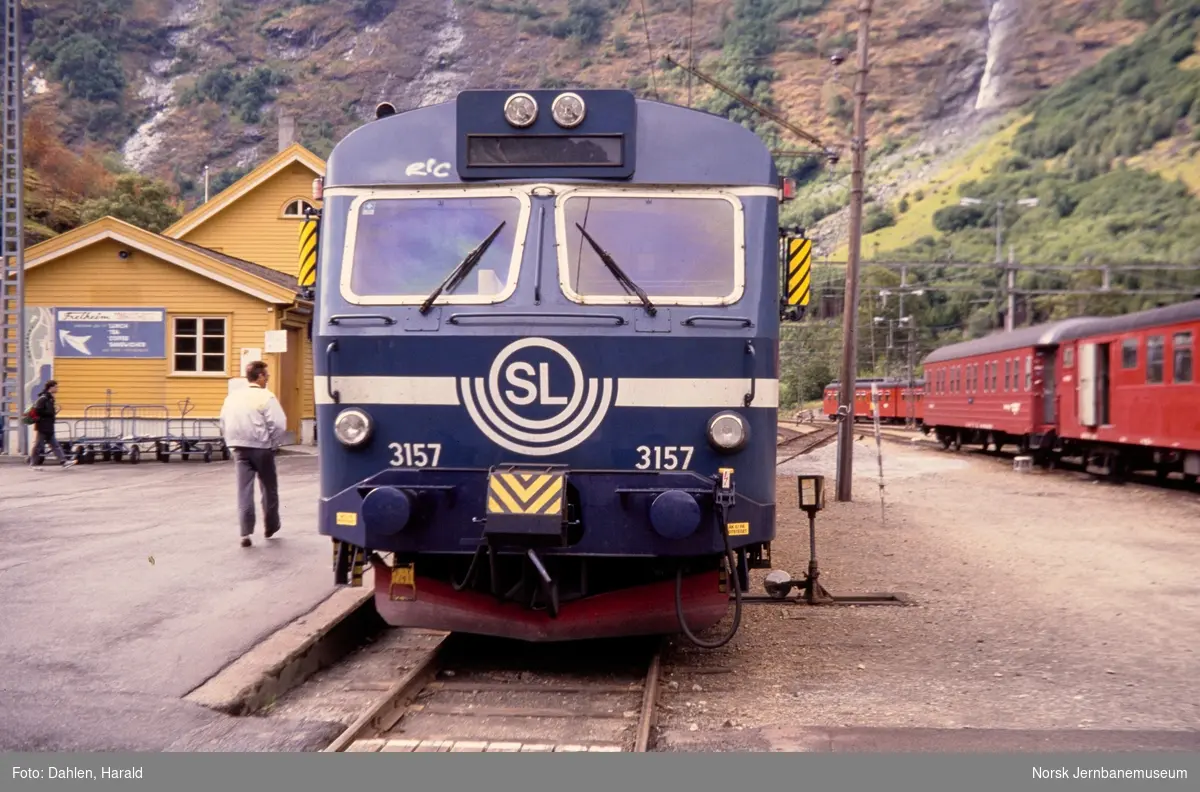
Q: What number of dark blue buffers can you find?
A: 2